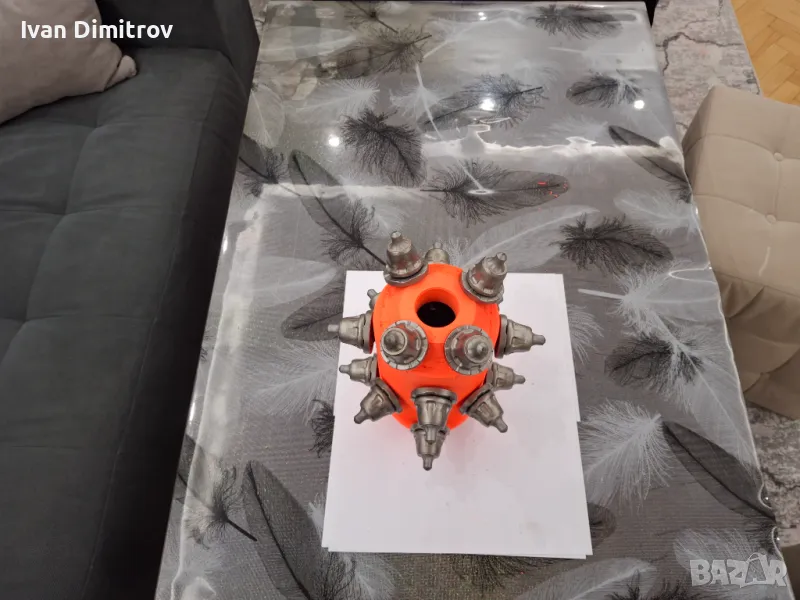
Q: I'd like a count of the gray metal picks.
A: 14